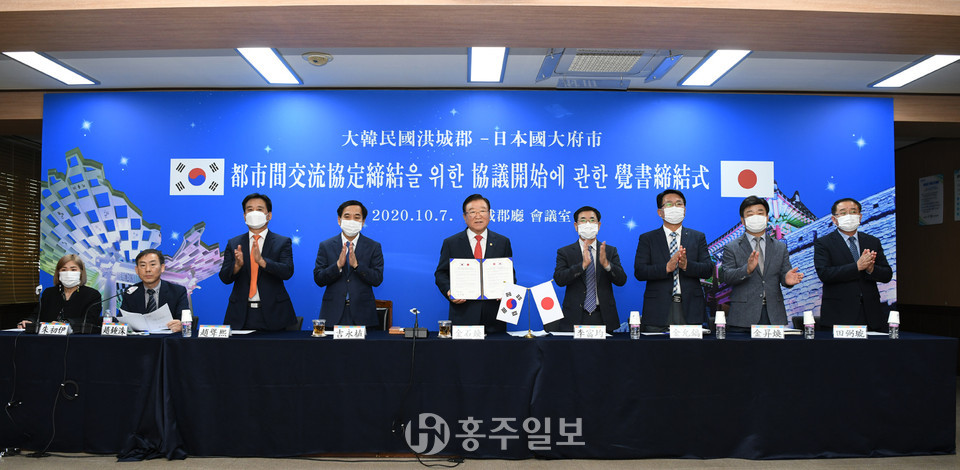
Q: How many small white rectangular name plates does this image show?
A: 9